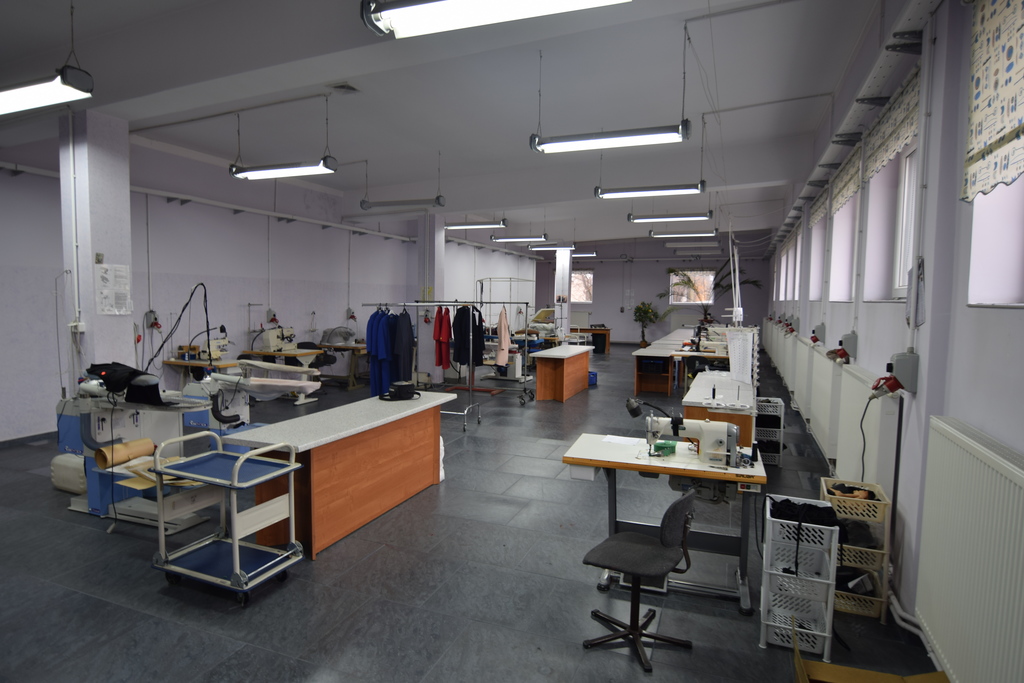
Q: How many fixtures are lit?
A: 11